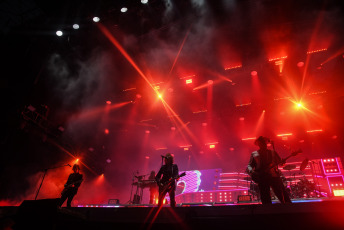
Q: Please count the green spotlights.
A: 0